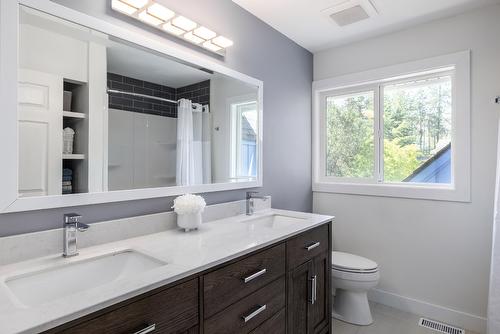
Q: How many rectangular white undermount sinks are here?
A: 2